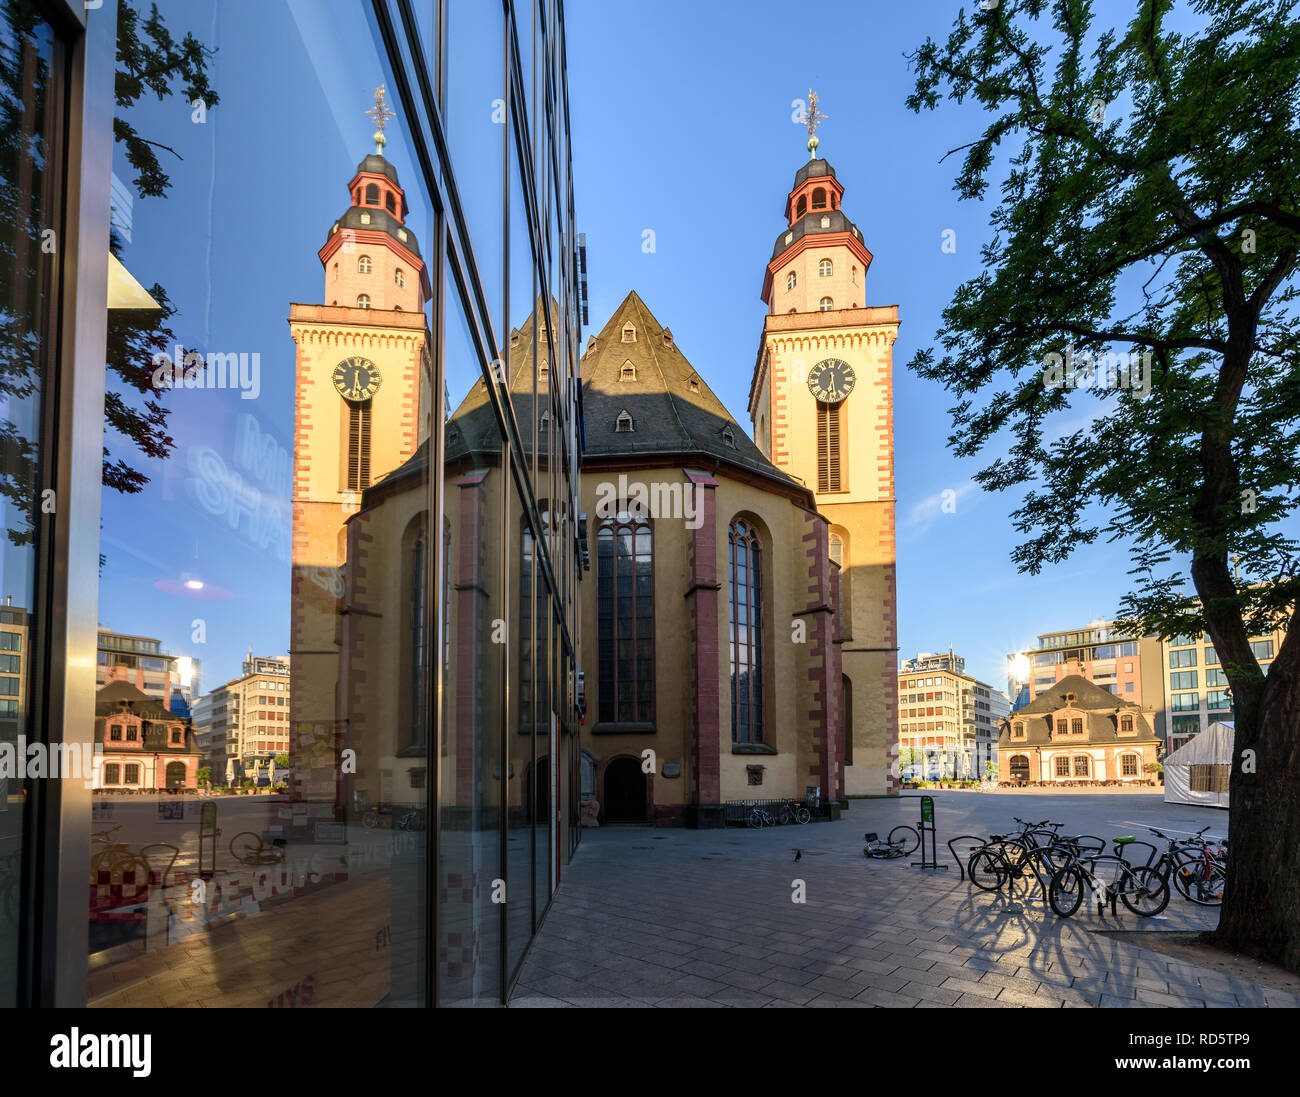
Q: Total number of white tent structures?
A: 1